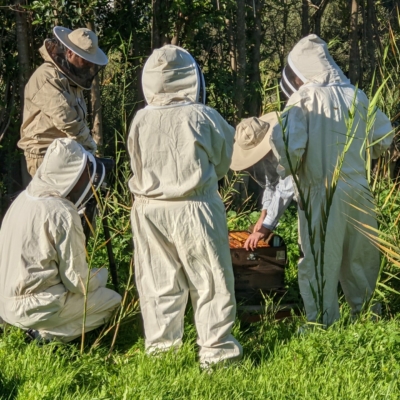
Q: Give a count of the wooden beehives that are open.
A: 1